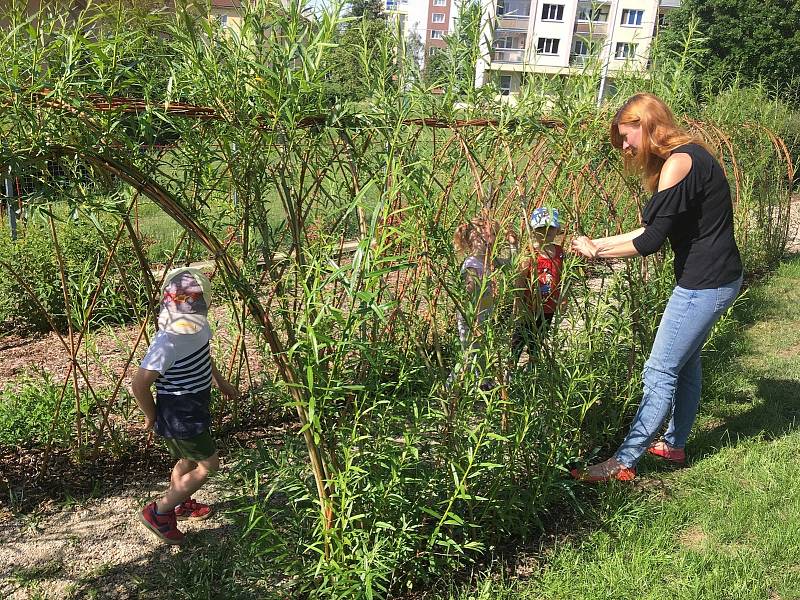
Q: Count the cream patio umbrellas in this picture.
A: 0